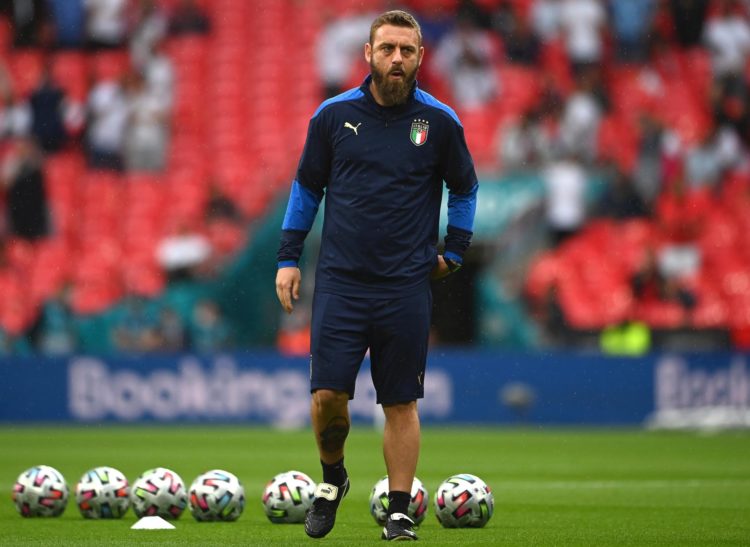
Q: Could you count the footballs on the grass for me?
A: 7